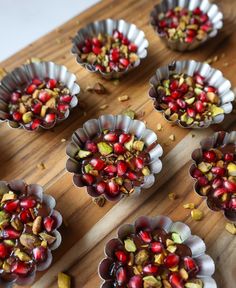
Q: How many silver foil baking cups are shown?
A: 8